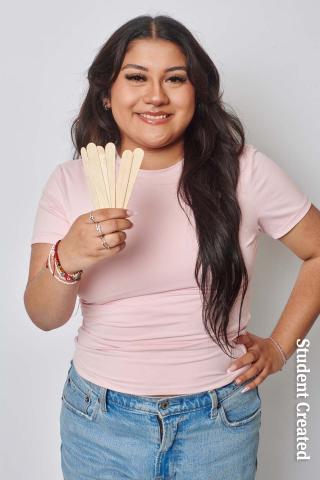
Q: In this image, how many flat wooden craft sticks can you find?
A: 6